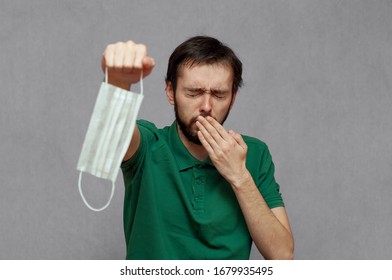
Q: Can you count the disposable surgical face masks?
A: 1